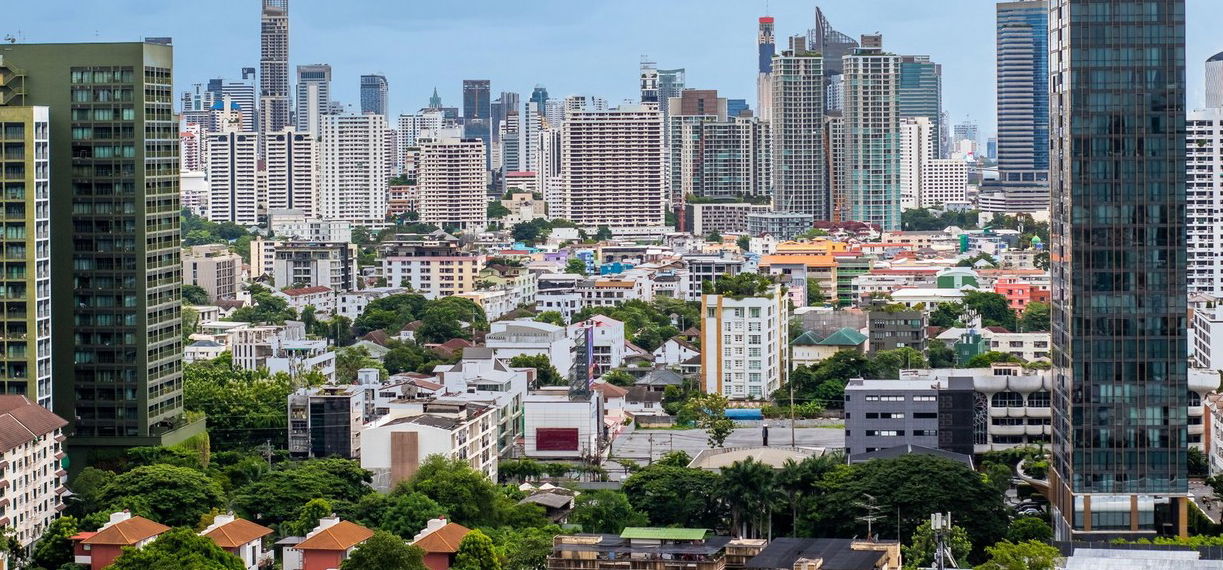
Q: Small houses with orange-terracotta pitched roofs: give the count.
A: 4